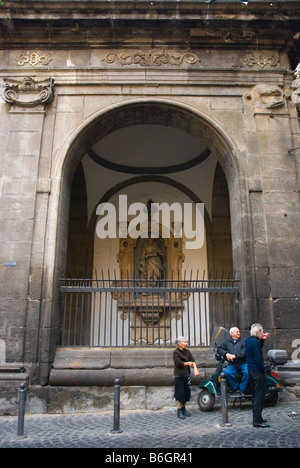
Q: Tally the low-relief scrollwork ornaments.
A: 3